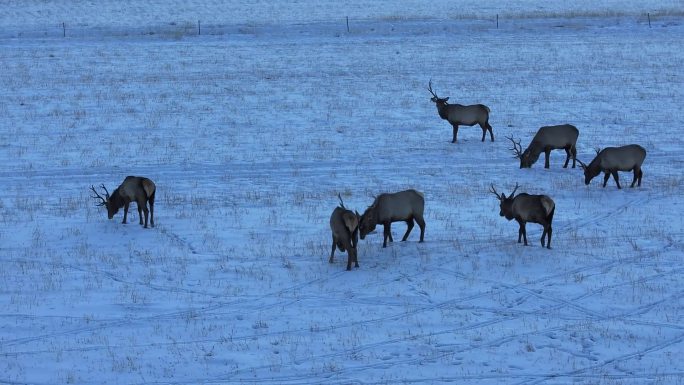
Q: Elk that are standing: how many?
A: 7